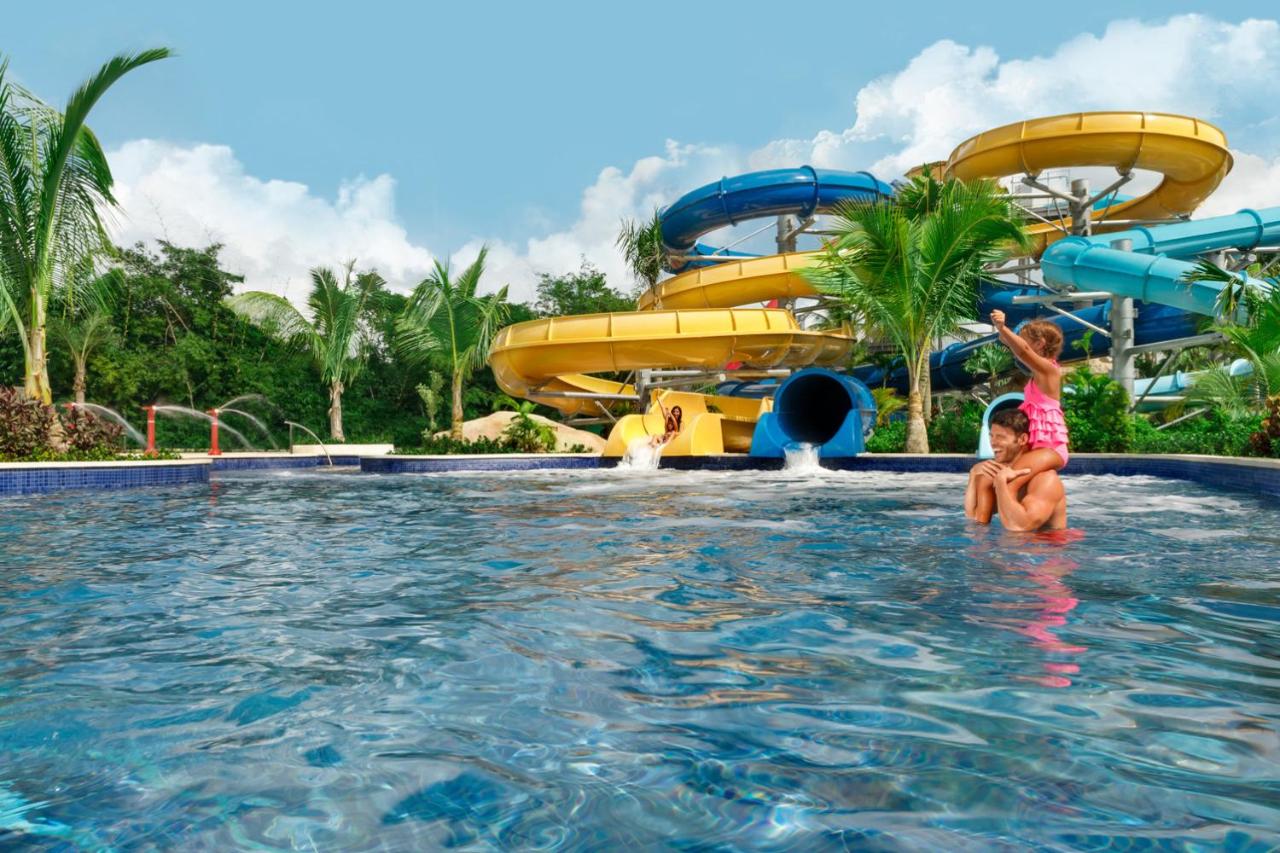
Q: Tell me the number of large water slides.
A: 3